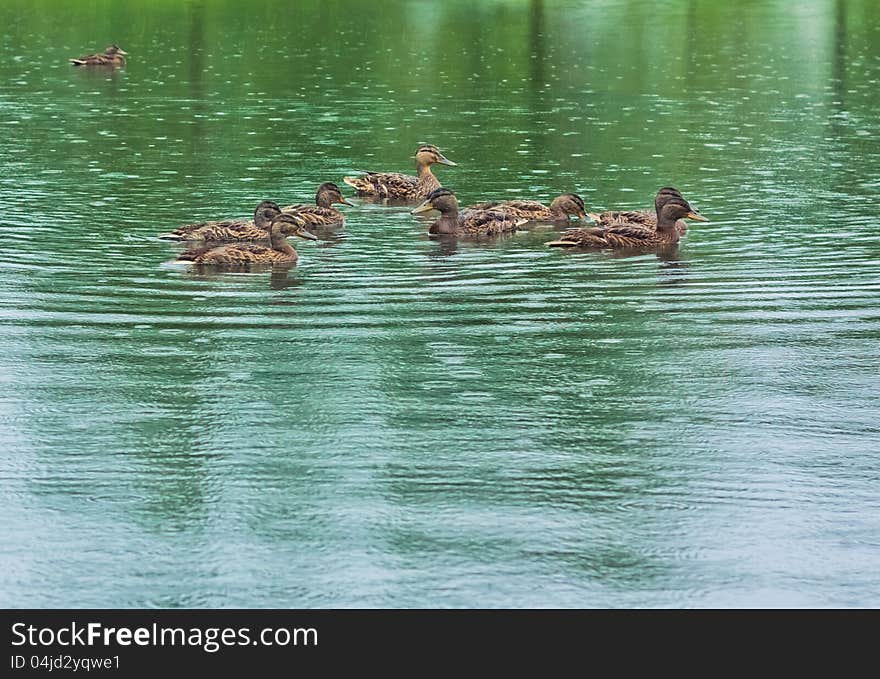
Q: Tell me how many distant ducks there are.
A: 1